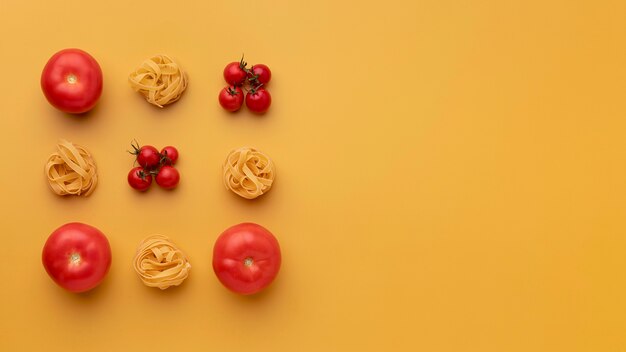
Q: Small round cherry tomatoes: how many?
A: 8